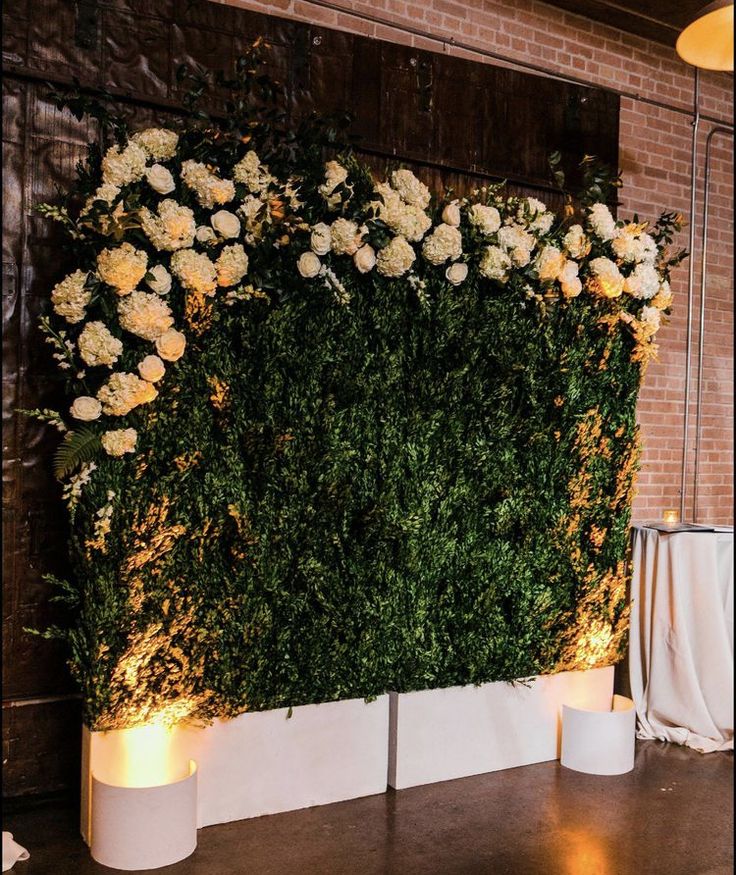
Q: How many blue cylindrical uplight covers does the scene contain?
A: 0